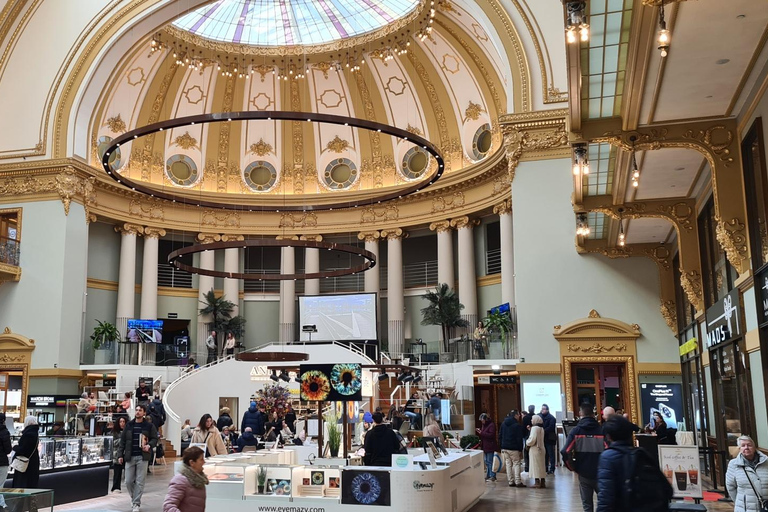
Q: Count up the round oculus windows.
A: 6